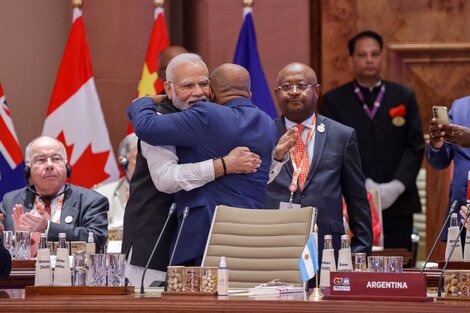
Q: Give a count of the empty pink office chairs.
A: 0